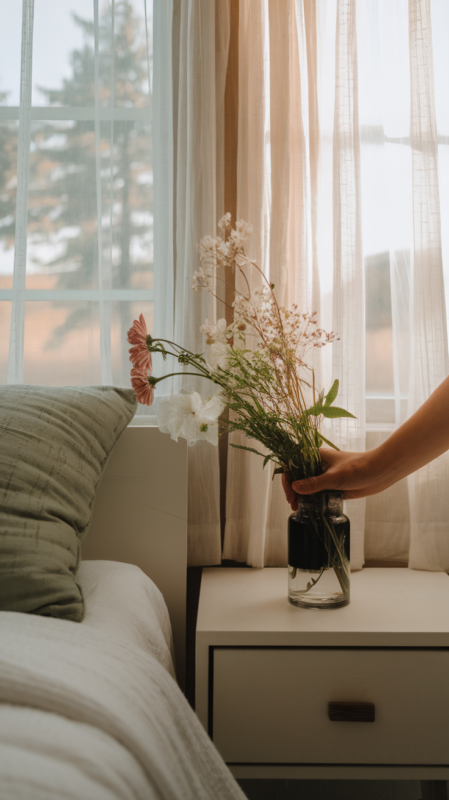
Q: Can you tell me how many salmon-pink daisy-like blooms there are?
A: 2